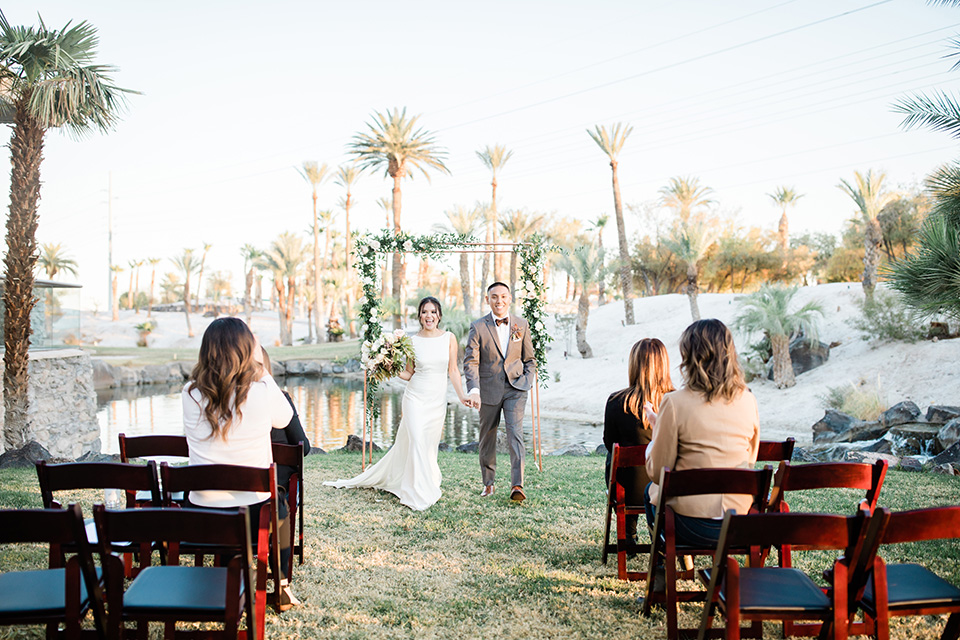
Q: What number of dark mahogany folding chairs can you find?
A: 12